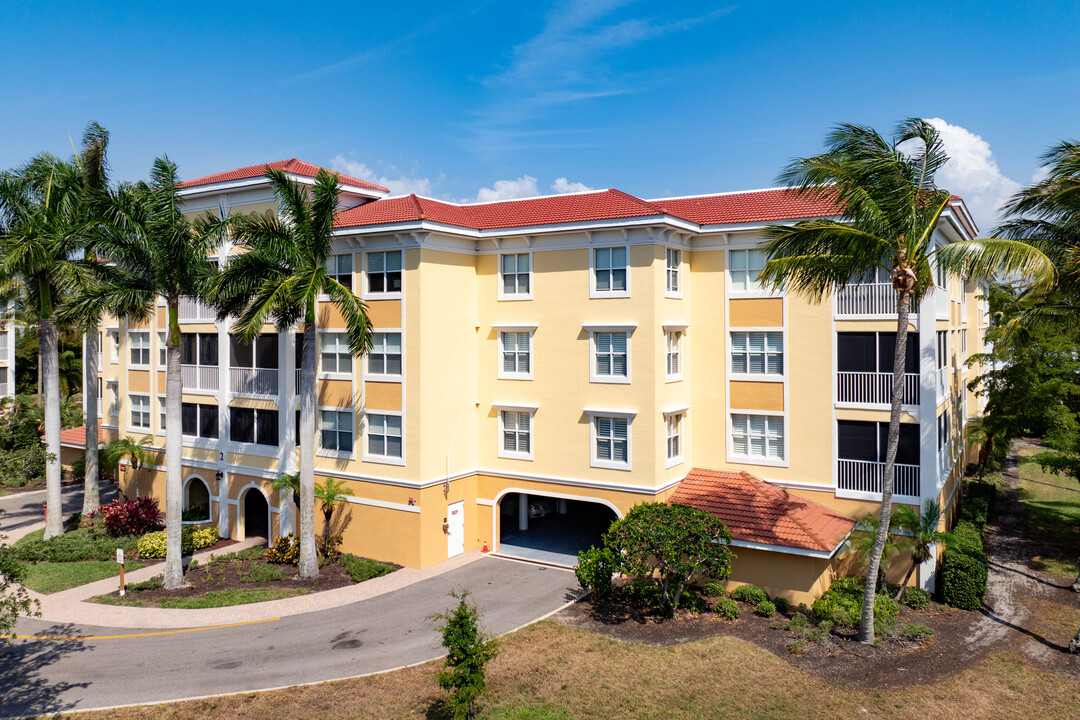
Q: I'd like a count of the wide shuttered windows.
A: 2